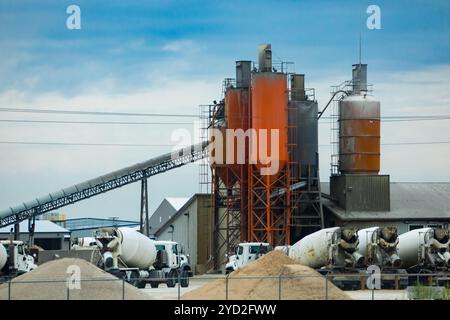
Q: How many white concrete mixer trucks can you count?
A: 5